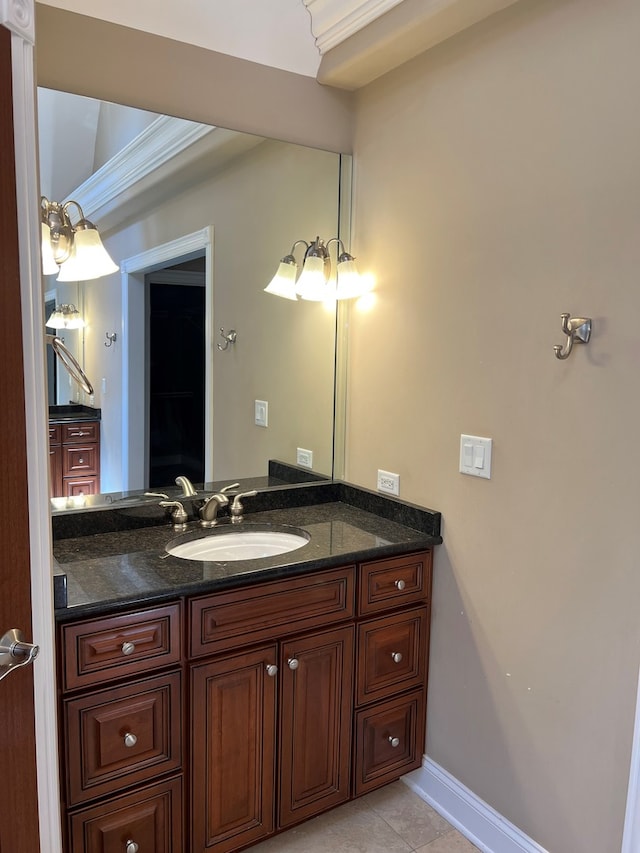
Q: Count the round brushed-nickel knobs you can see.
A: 8